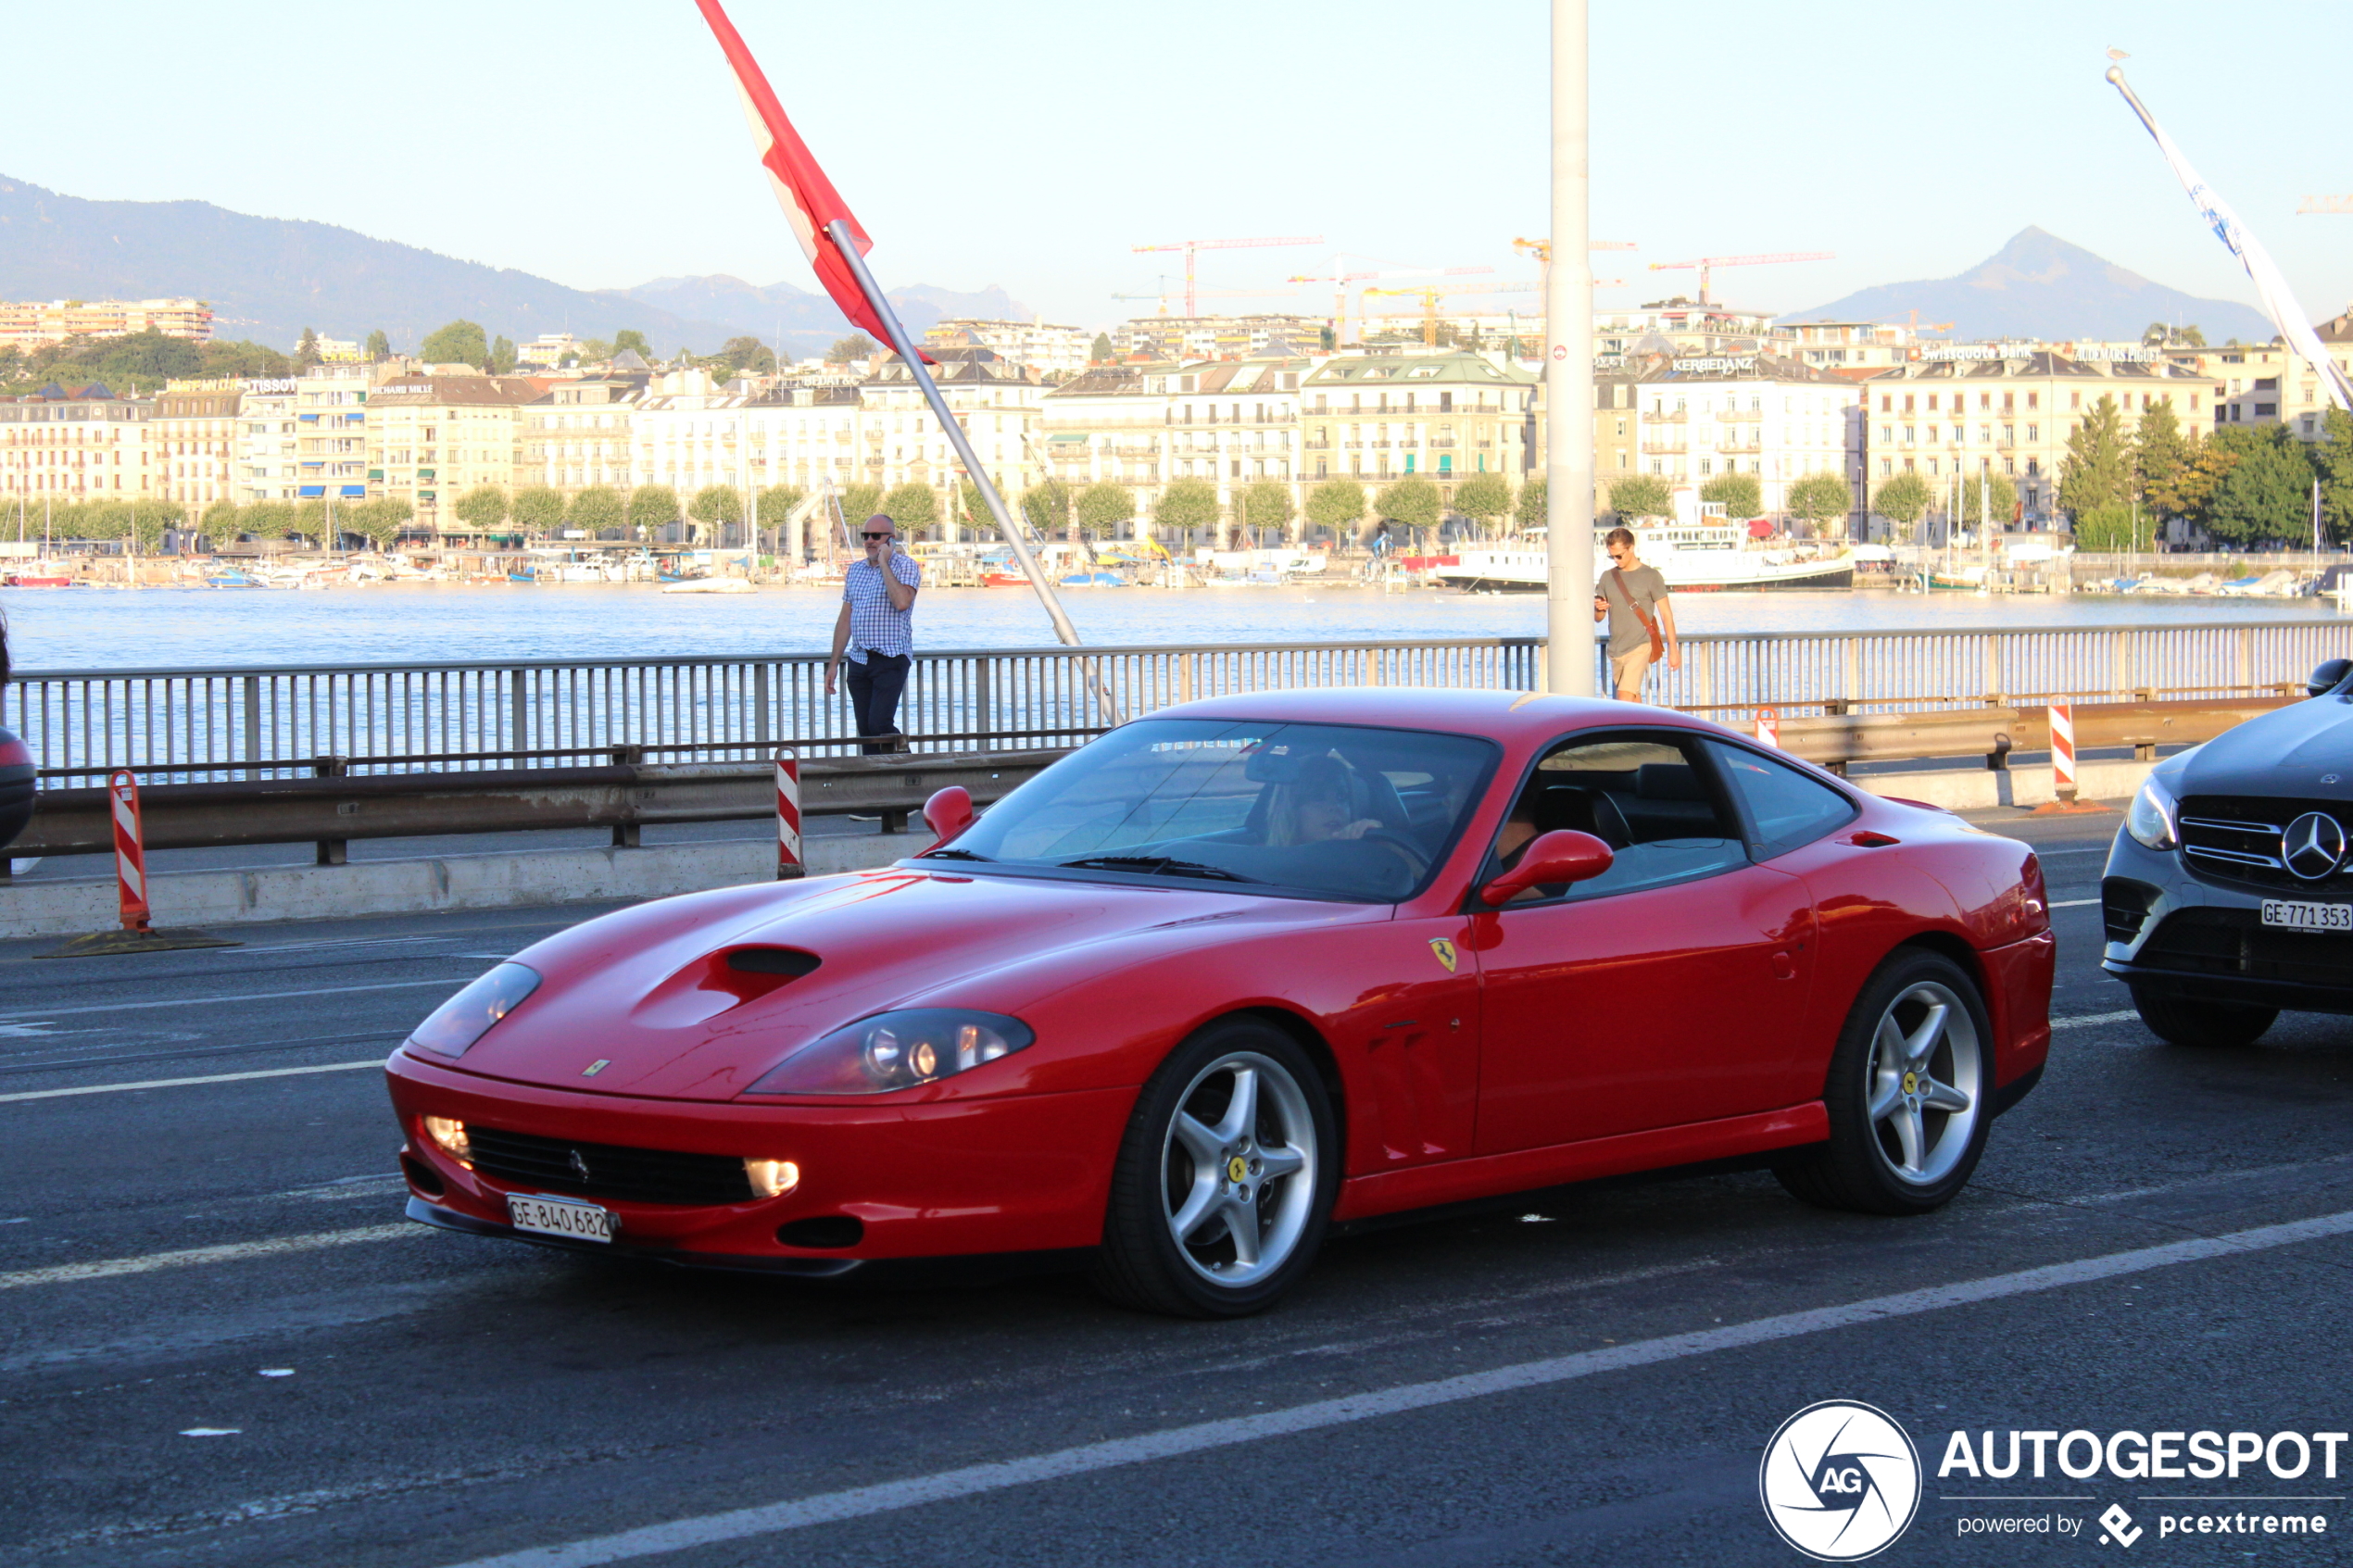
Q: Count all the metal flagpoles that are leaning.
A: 2